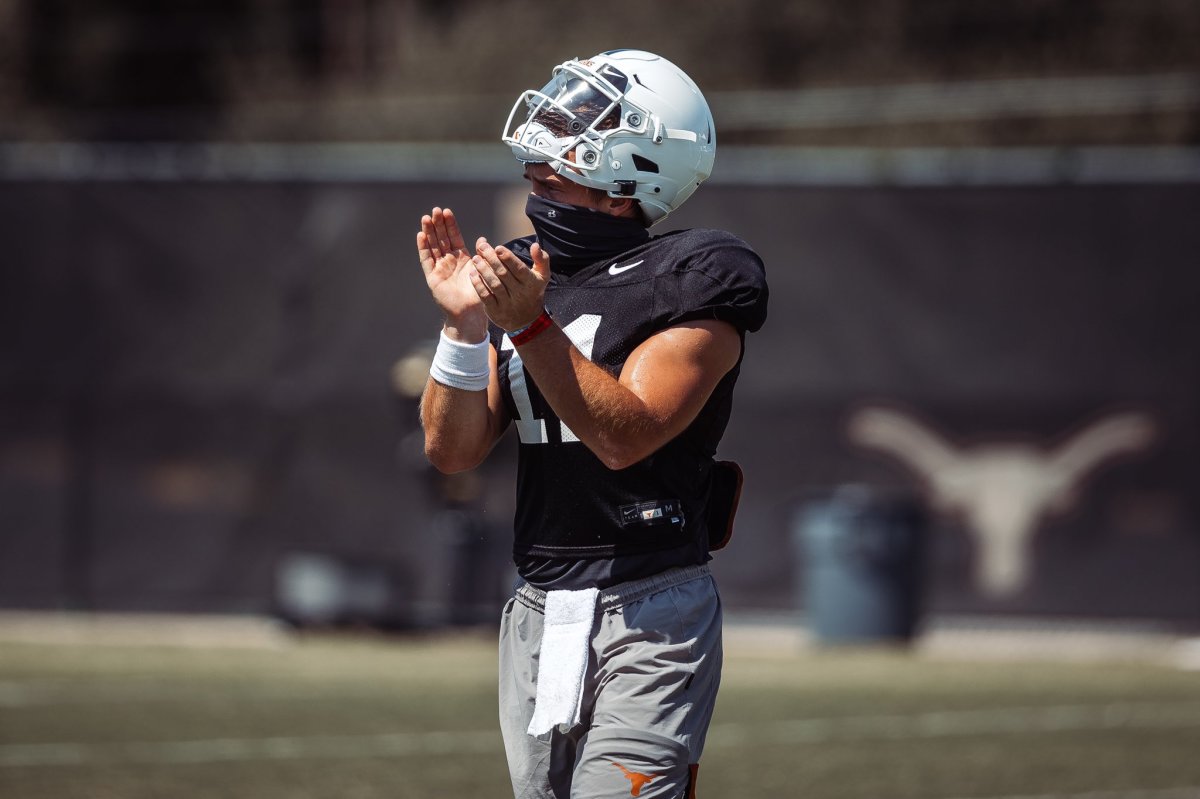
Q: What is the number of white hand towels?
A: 1